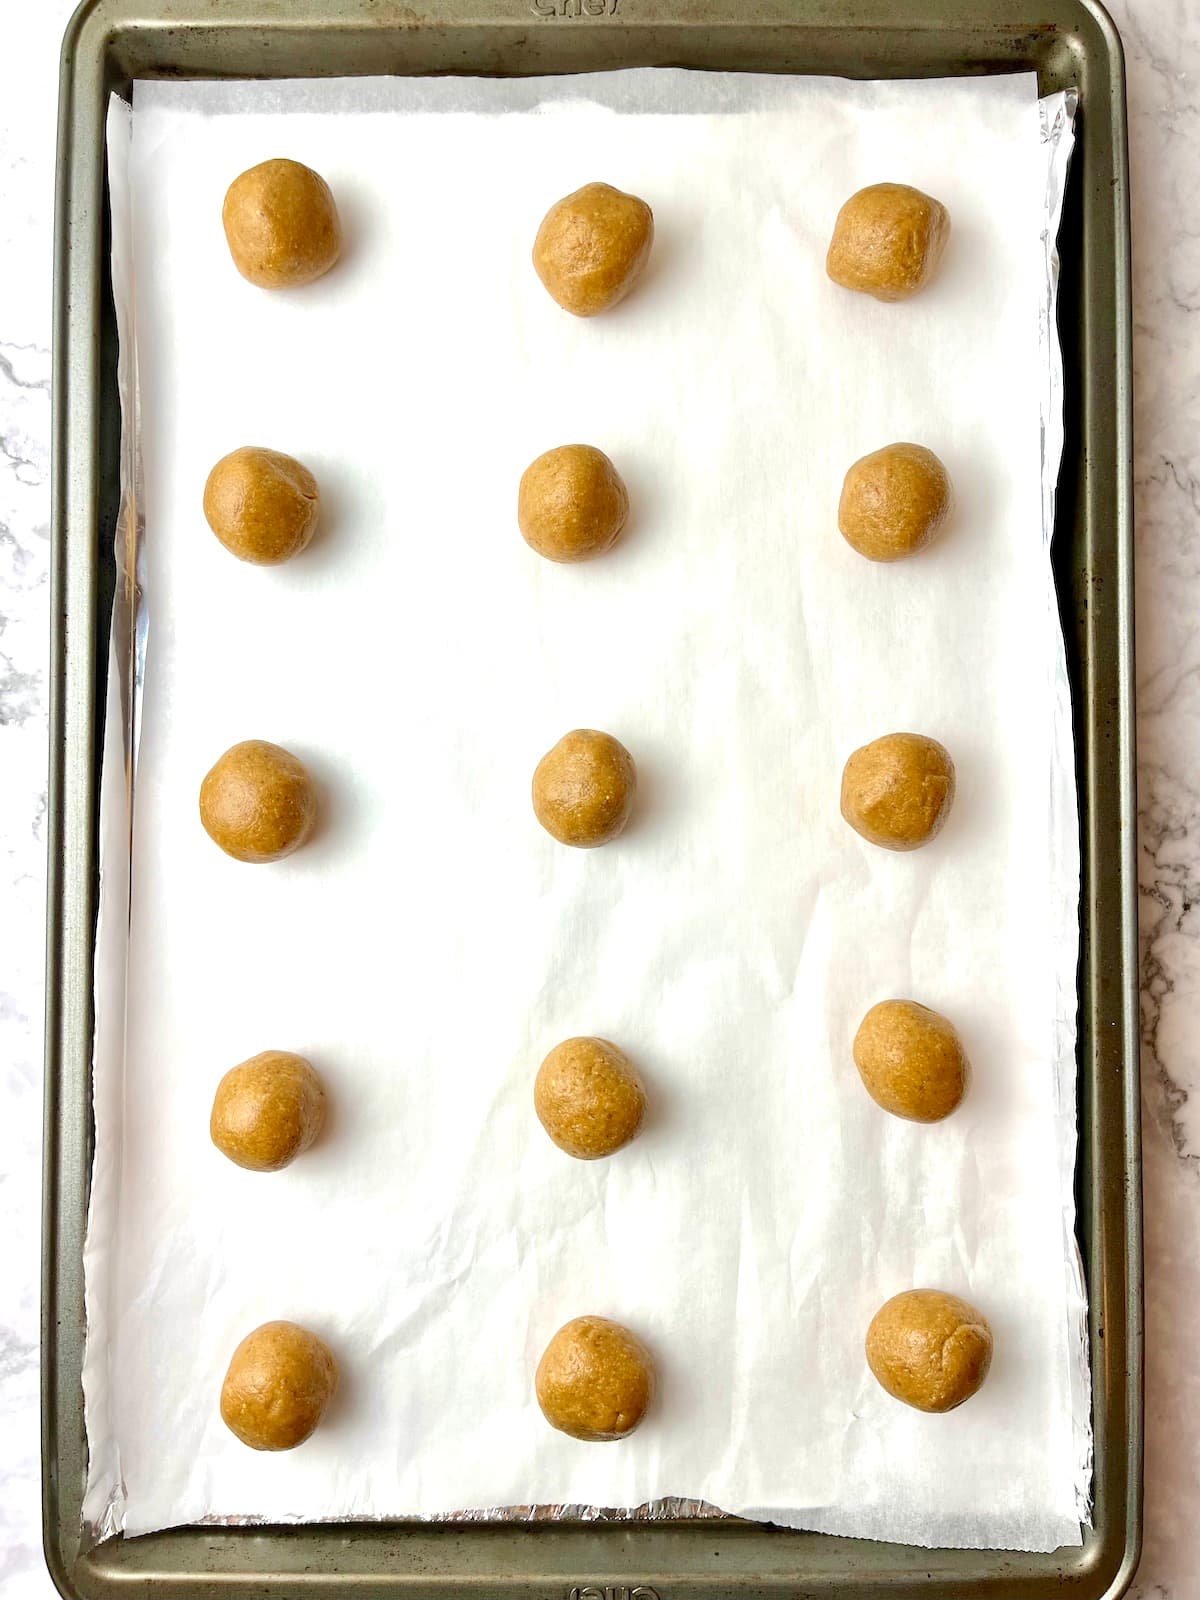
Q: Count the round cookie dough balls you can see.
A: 15